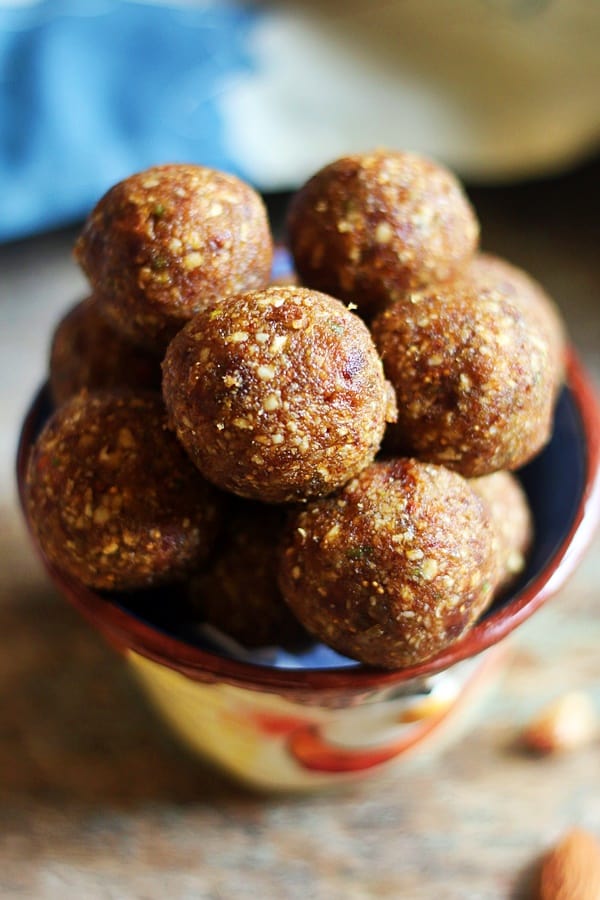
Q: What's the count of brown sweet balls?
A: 10